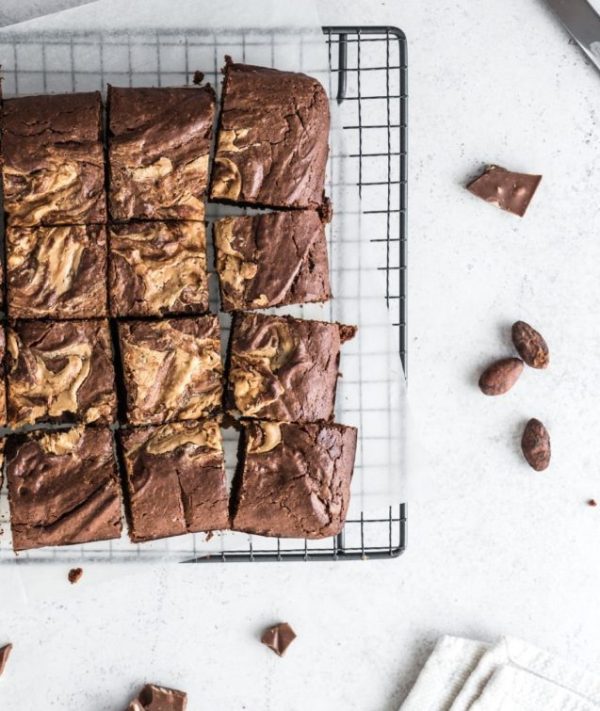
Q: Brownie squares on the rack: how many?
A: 12